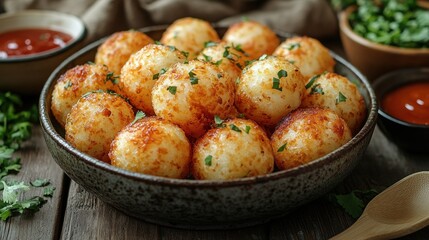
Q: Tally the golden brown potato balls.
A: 14